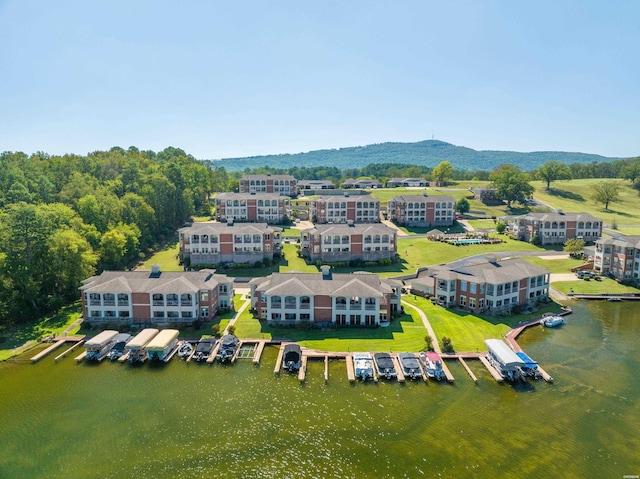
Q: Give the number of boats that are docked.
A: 15